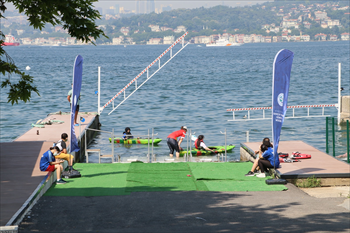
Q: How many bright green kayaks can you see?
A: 2